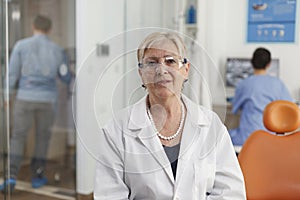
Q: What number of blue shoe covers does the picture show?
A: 2